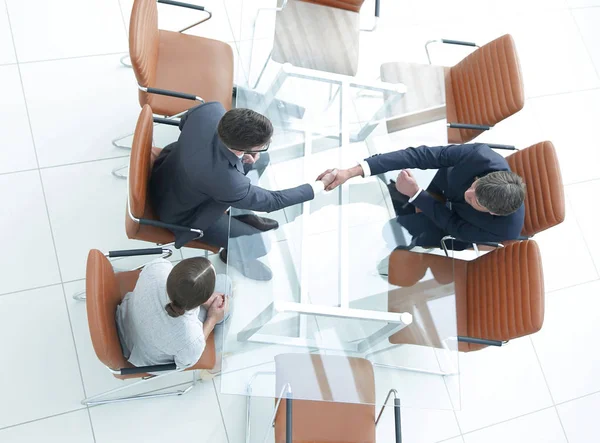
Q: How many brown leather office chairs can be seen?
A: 8